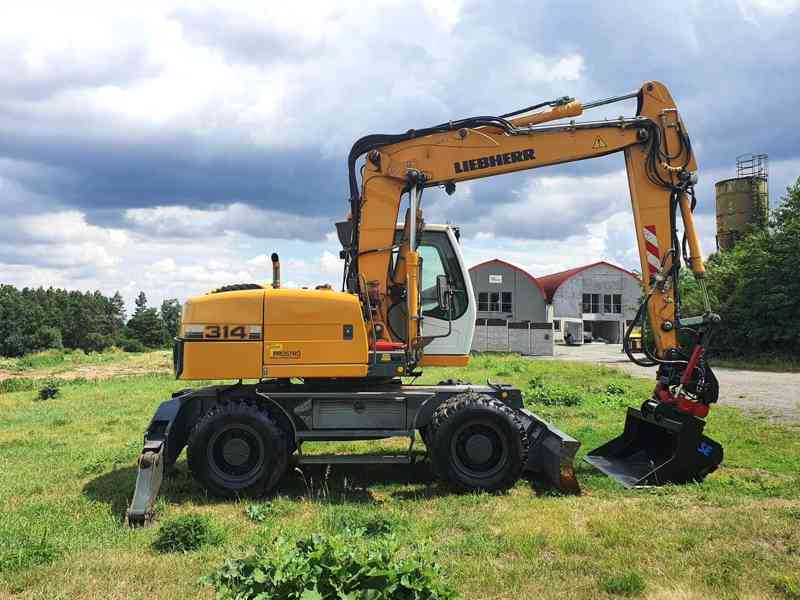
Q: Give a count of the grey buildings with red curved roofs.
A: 2